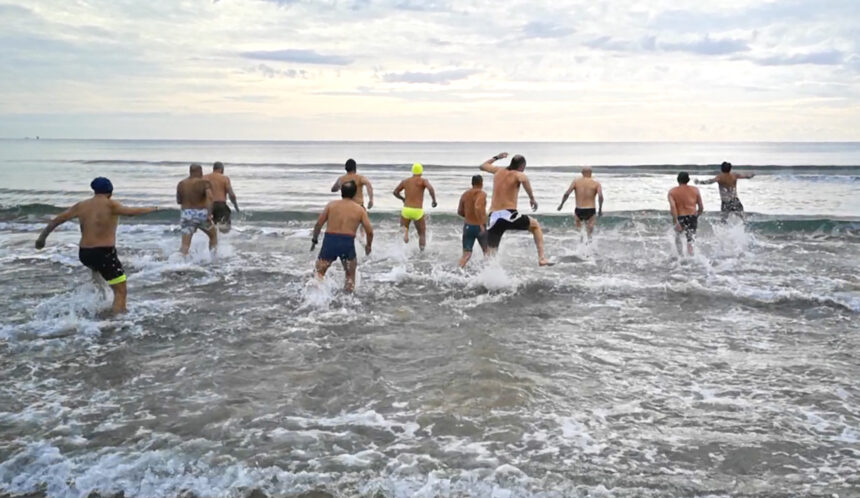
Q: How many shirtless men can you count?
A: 11